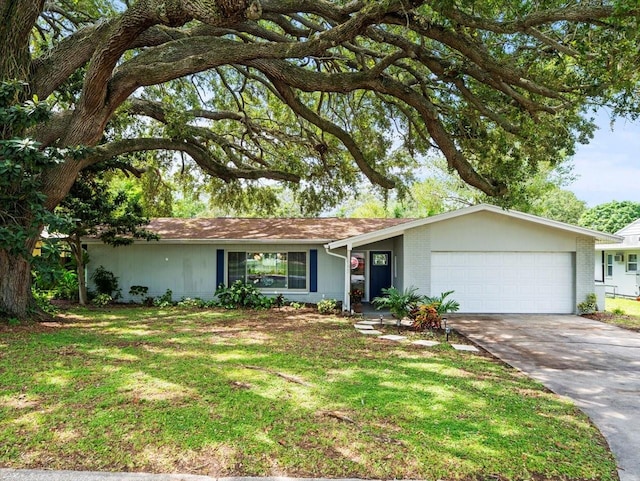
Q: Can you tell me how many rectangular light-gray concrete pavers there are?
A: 6